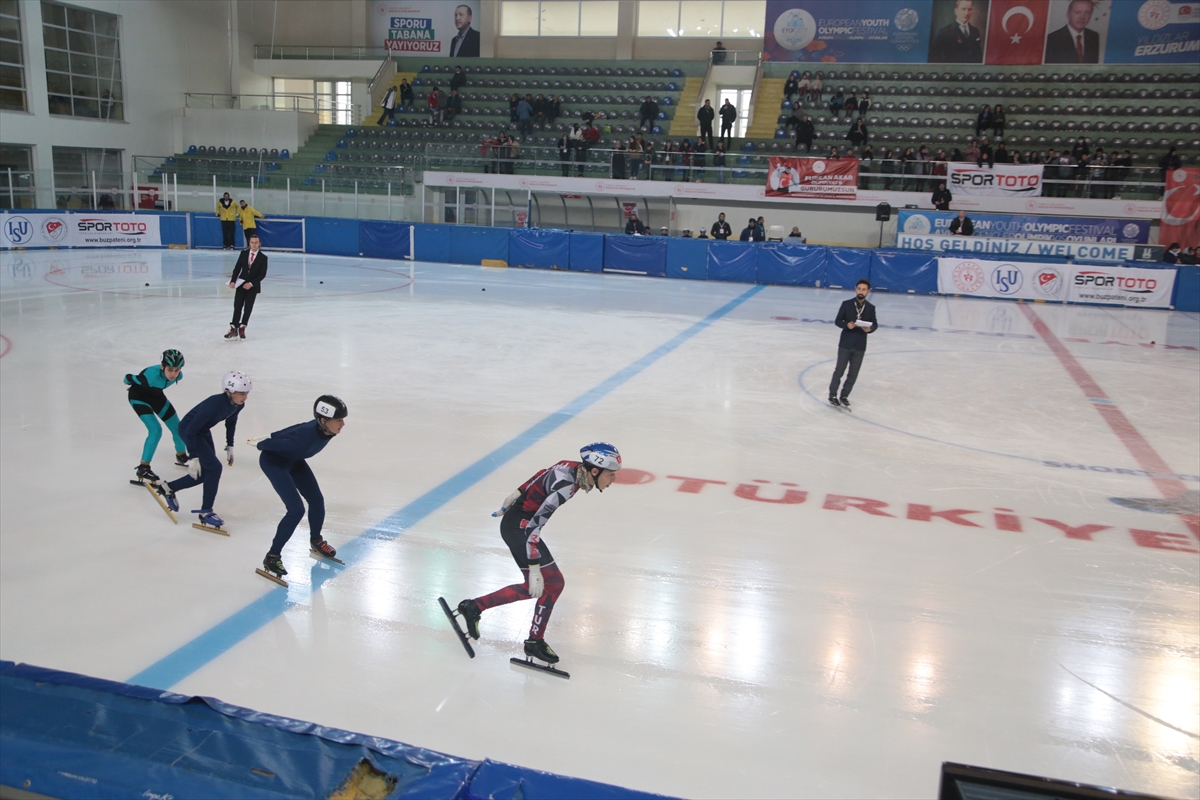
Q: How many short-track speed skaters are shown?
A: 4